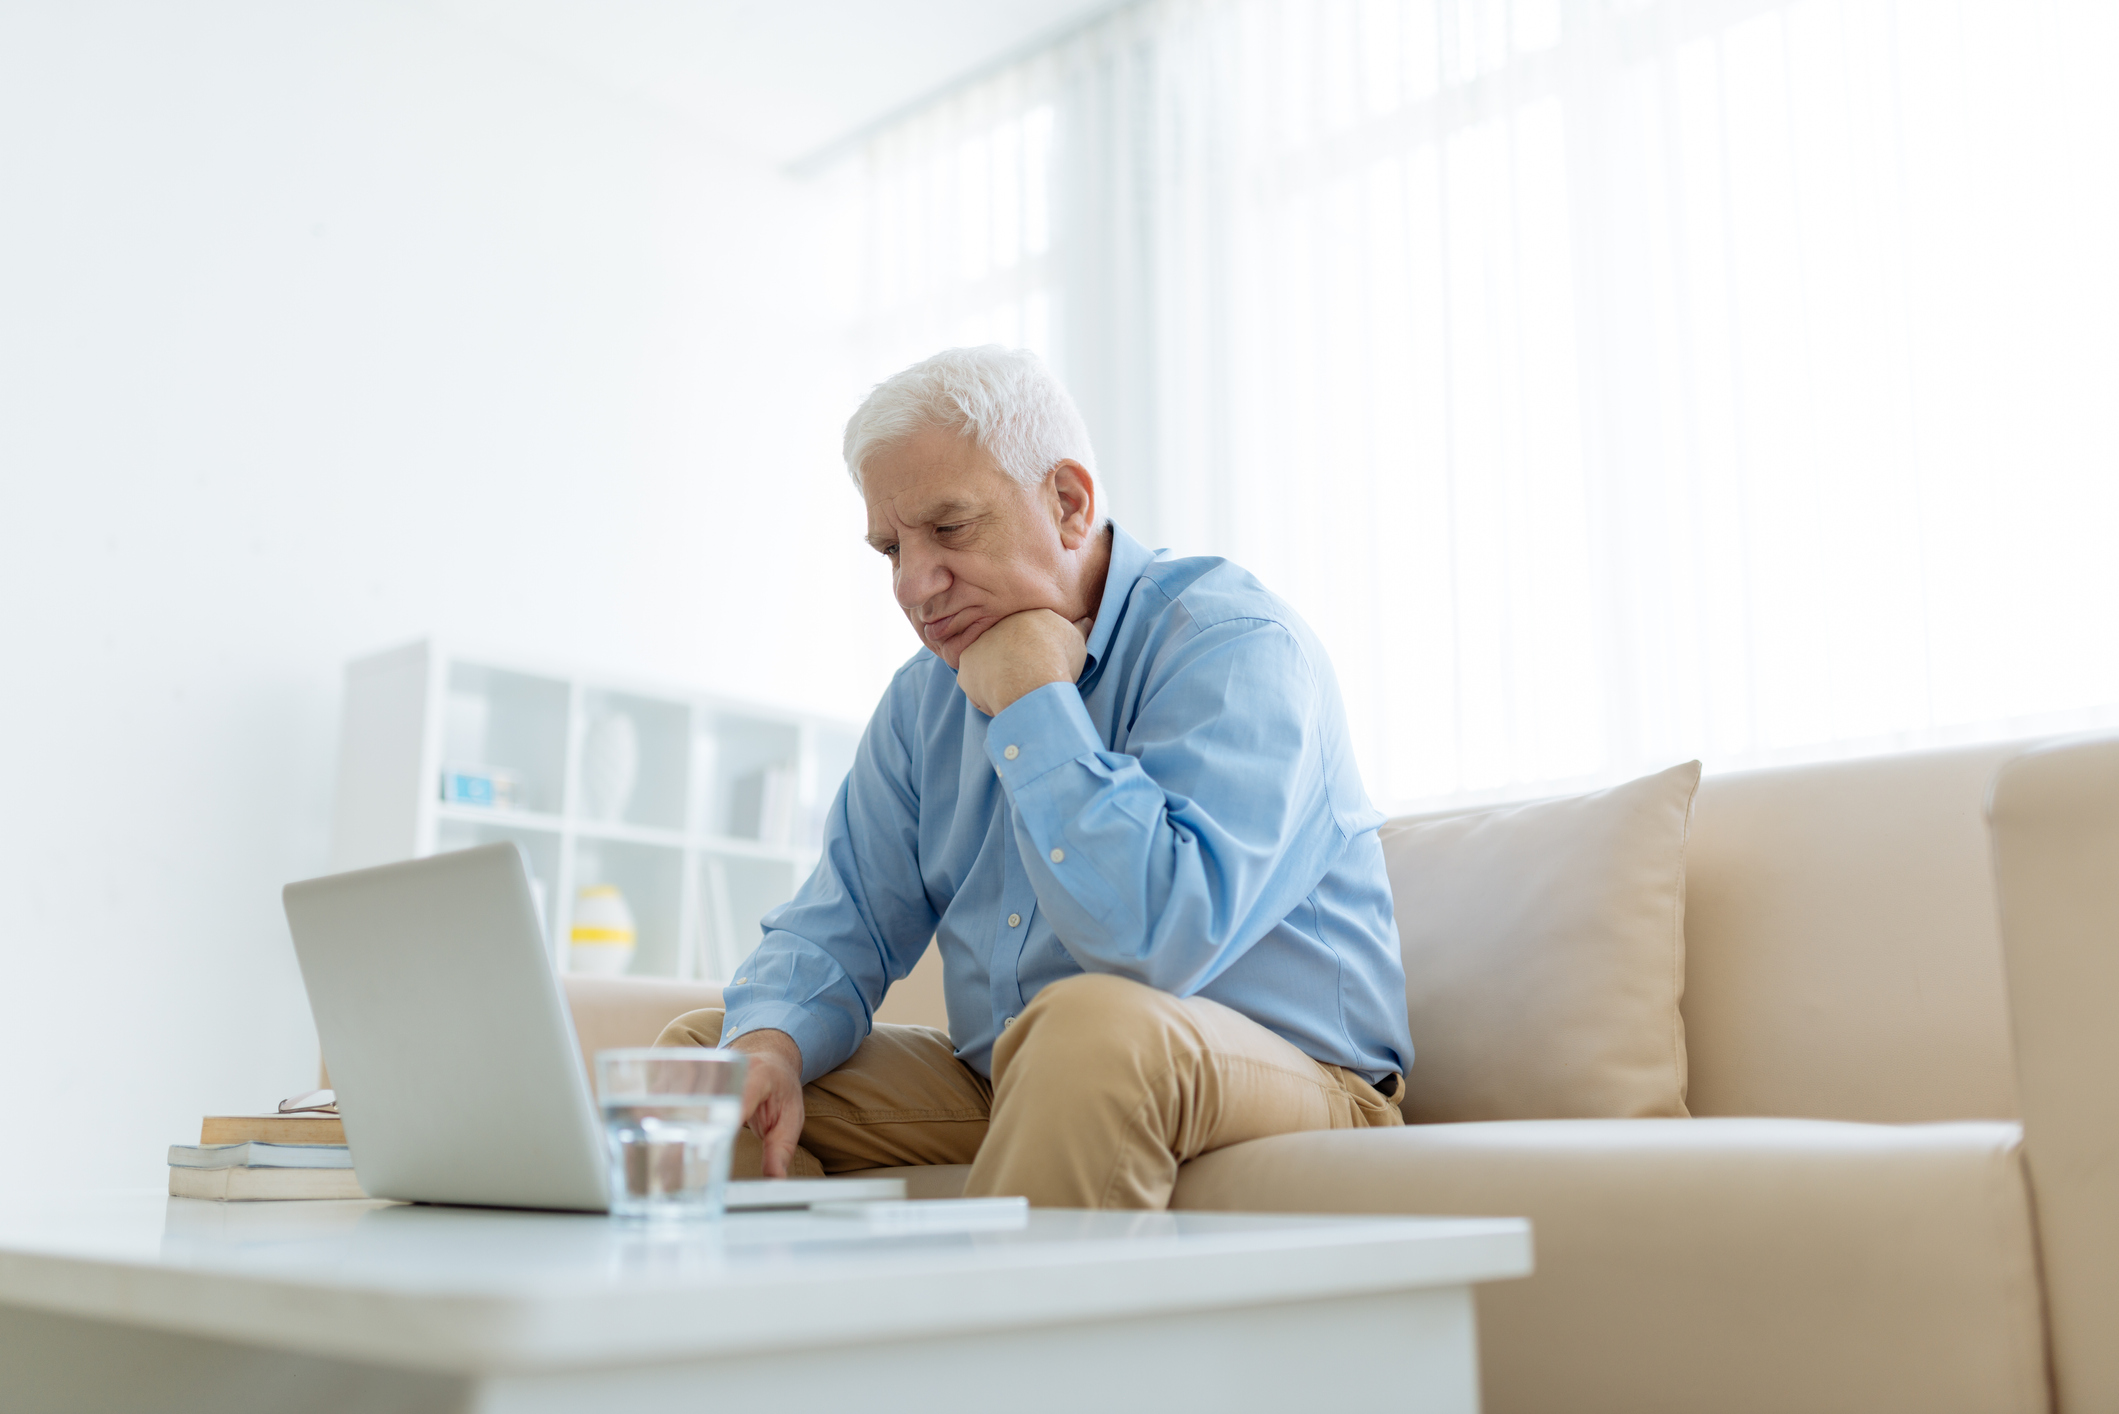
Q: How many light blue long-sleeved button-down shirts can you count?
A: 1